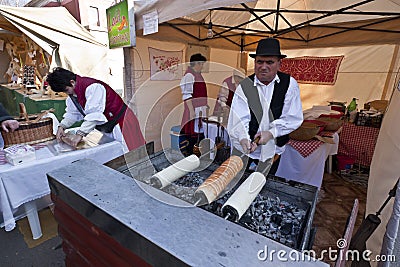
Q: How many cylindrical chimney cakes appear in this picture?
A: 3